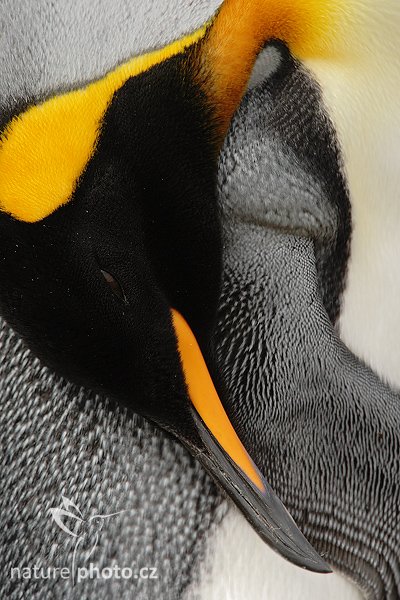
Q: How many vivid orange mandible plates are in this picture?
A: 1